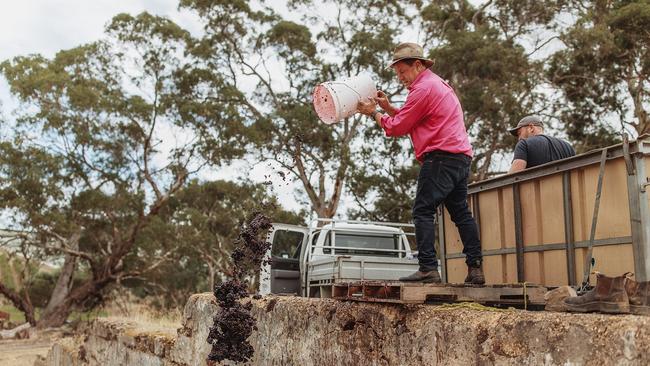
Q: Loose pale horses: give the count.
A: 0